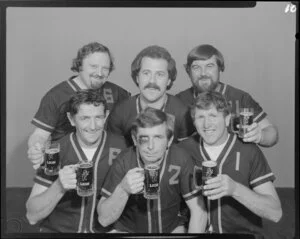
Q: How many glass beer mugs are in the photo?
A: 5